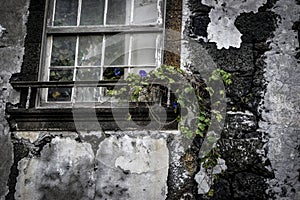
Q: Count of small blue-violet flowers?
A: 3